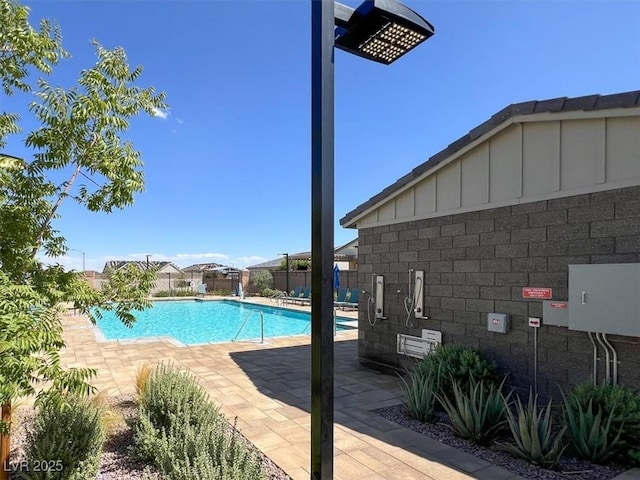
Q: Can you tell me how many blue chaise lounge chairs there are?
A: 4